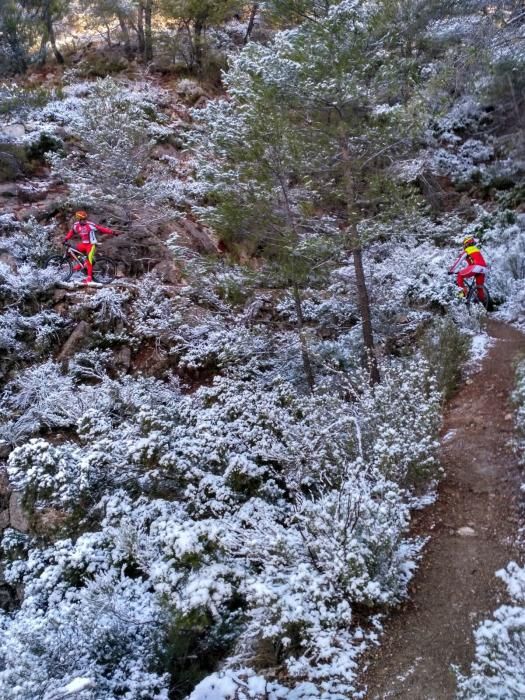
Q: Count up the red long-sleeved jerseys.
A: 2